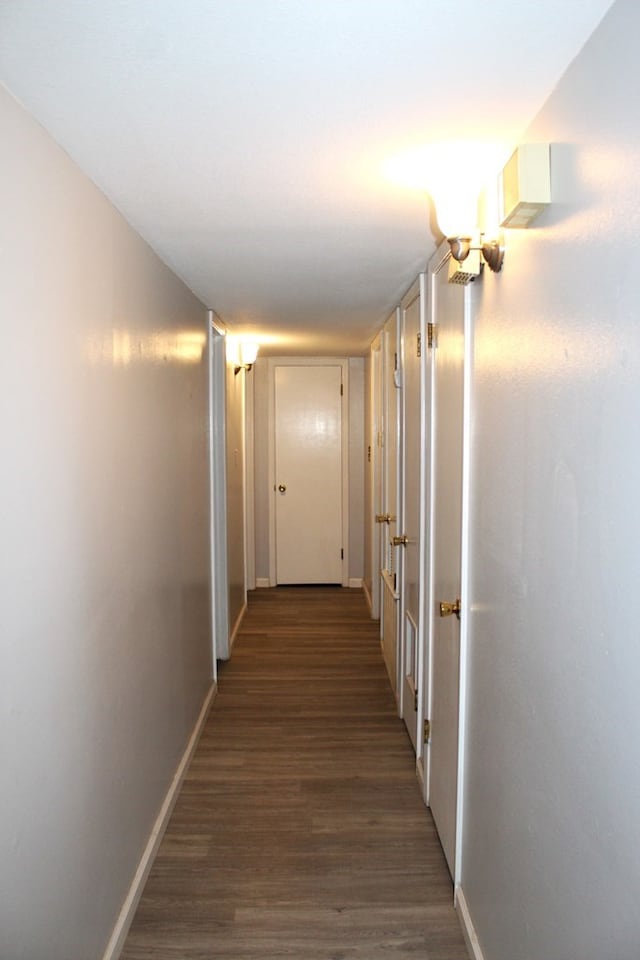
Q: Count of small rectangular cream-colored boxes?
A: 2